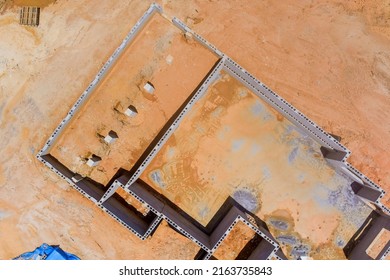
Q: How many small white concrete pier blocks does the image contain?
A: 4